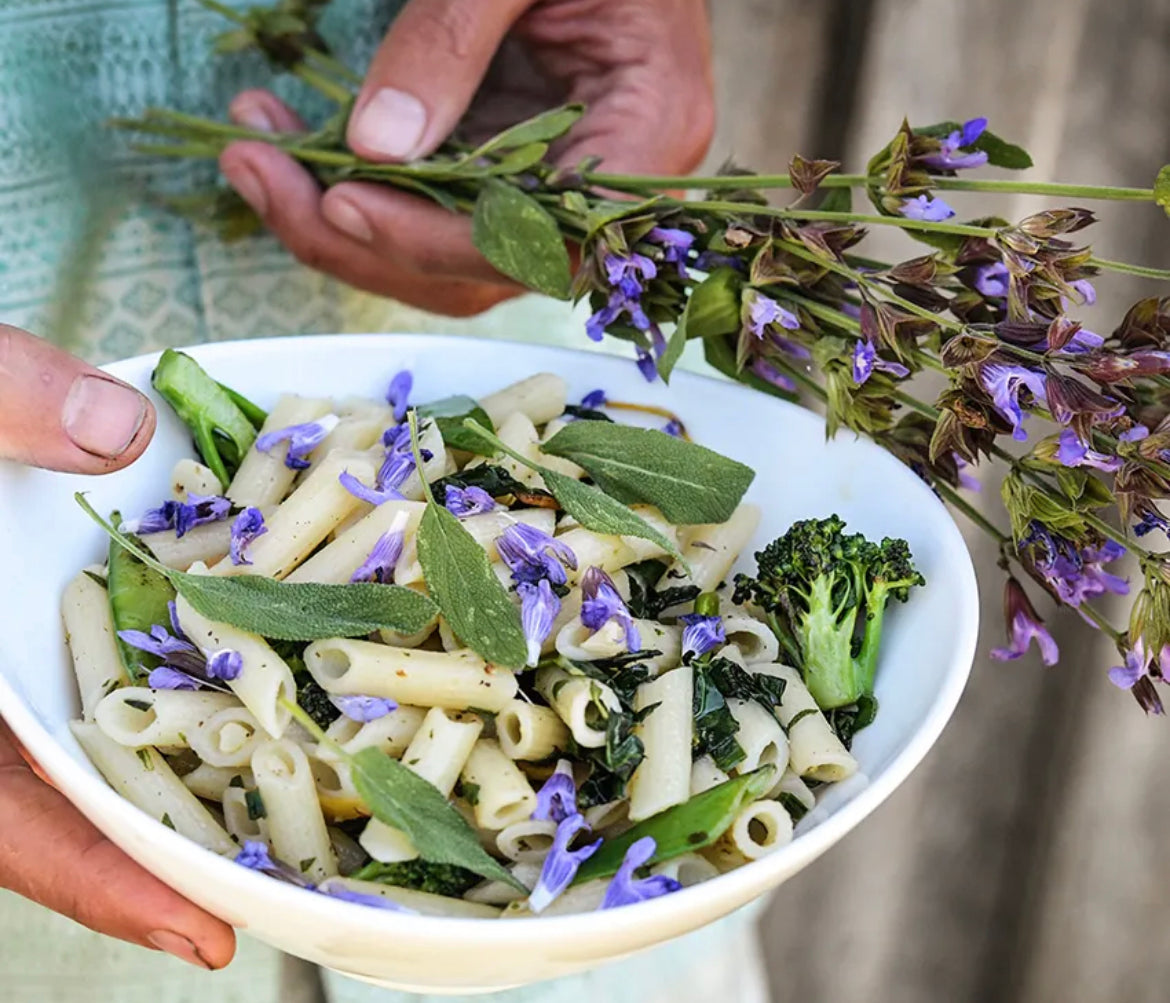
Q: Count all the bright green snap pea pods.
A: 2